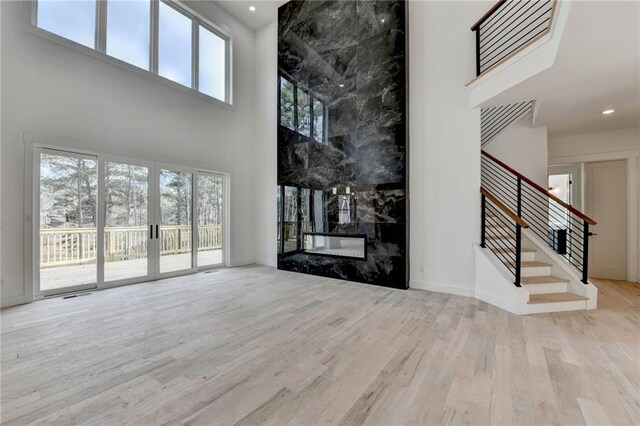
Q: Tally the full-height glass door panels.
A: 4